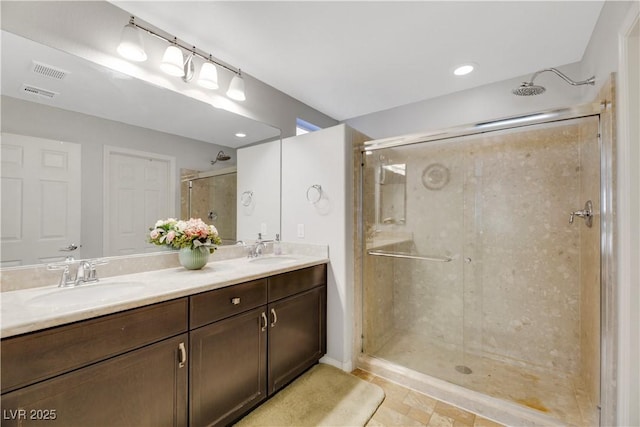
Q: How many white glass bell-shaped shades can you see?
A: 4